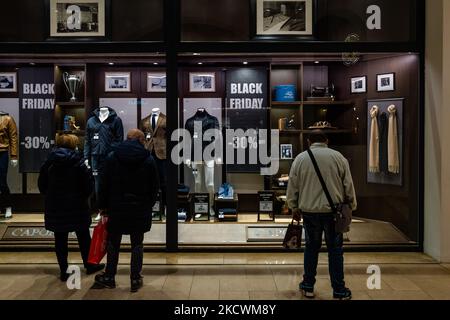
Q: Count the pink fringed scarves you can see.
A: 2